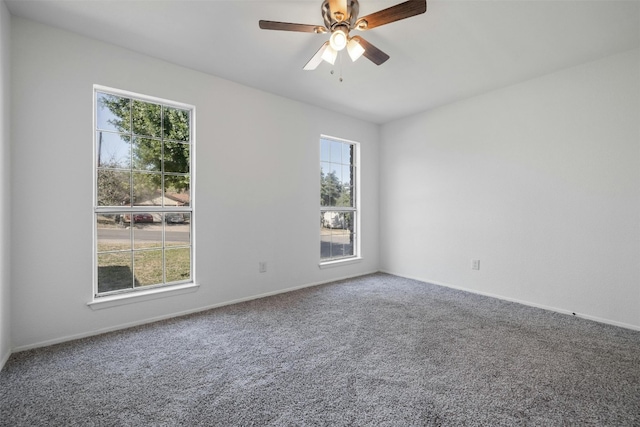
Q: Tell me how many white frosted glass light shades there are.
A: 3